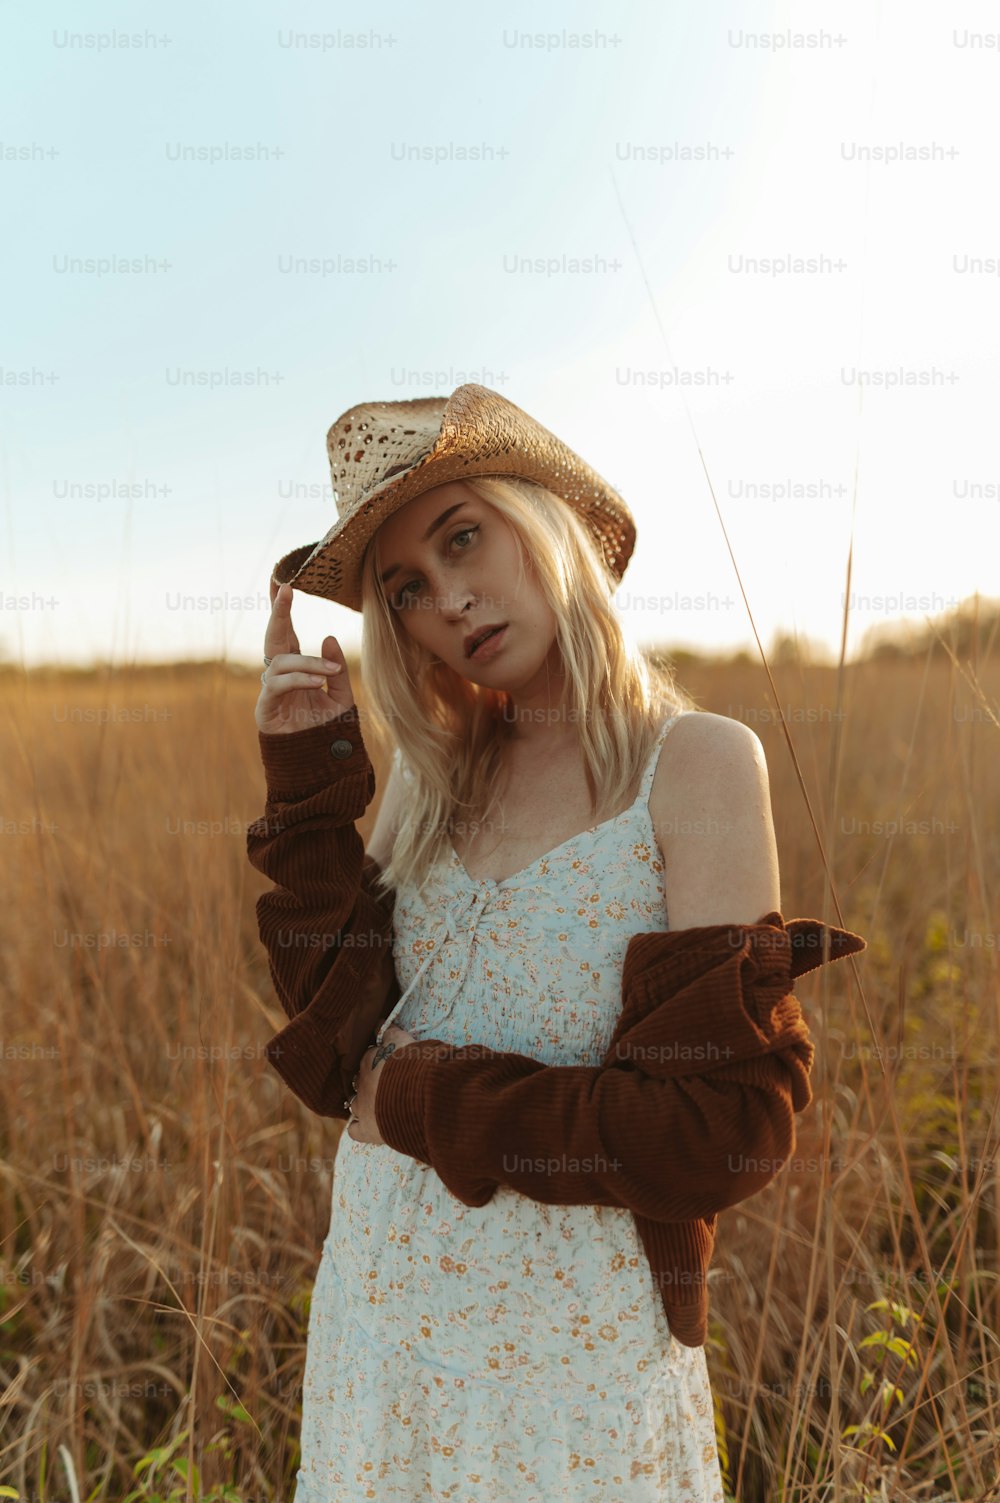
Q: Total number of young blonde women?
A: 1